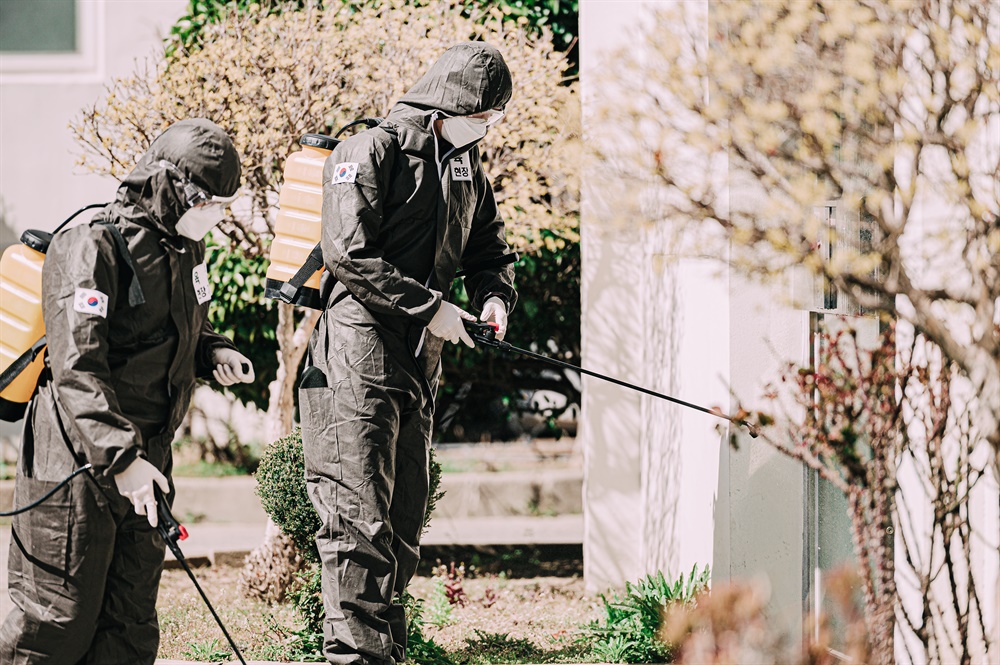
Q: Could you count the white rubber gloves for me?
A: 4